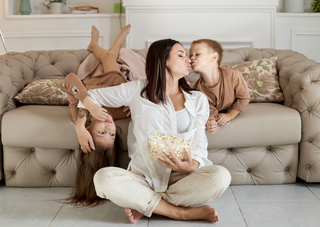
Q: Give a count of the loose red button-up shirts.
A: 0